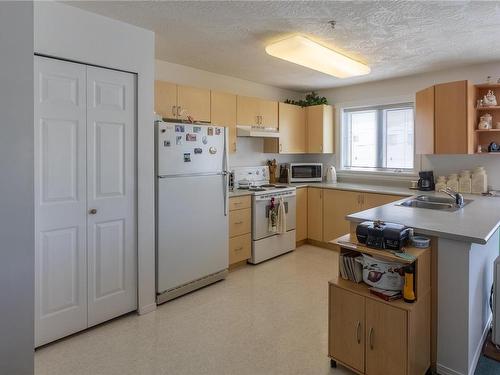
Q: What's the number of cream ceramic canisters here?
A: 4